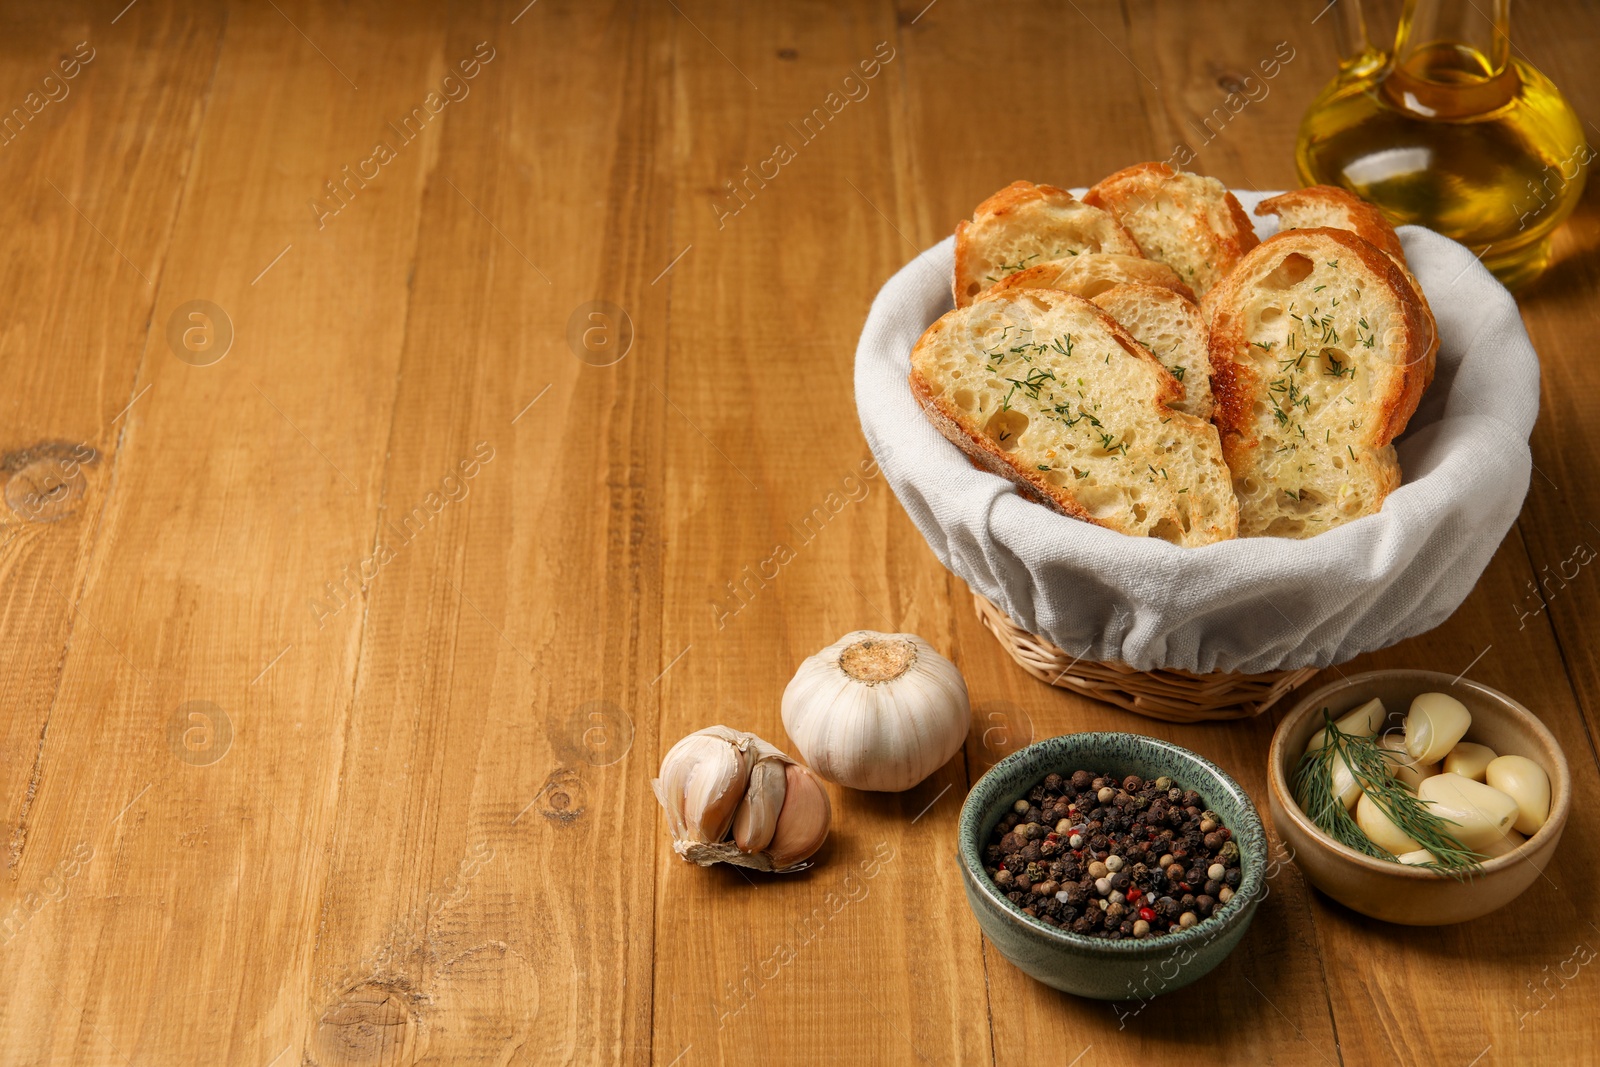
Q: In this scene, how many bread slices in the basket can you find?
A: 7